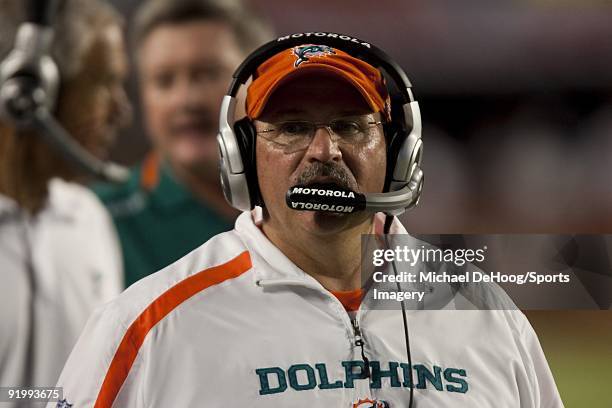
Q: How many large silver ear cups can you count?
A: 3